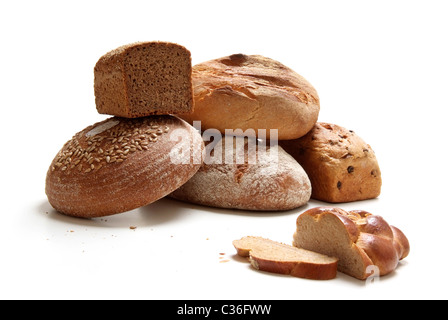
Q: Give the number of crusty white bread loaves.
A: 1